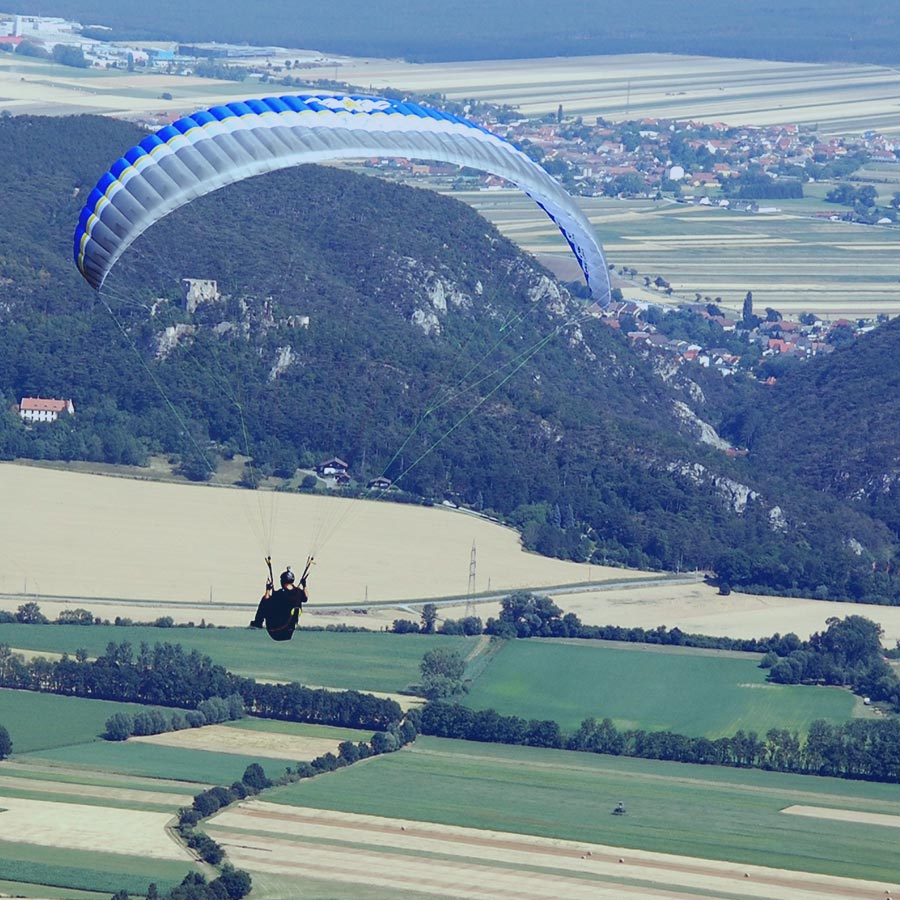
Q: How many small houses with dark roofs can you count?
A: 2